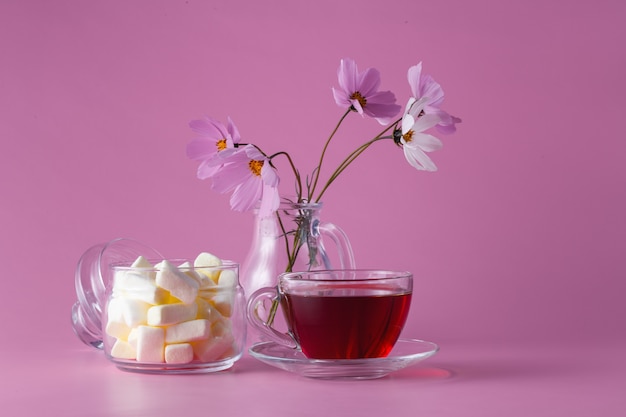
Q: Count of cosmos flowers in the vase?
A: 5